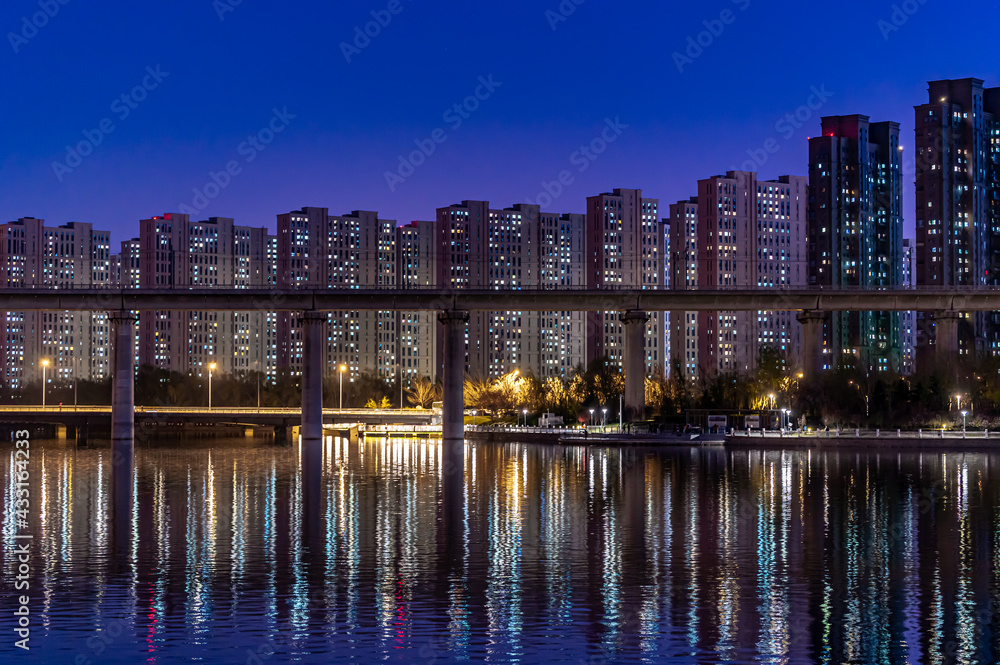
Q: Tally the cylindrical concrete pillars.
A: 6